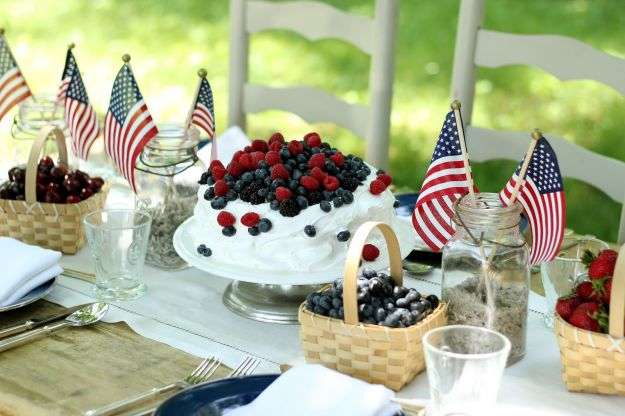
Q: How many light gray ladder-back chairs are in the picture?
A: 2